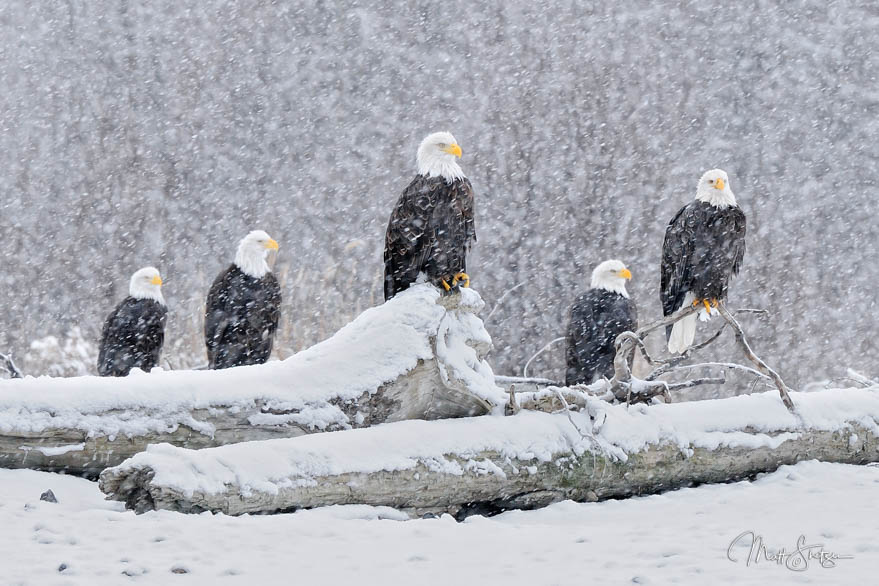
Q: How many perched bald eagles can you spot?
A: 5